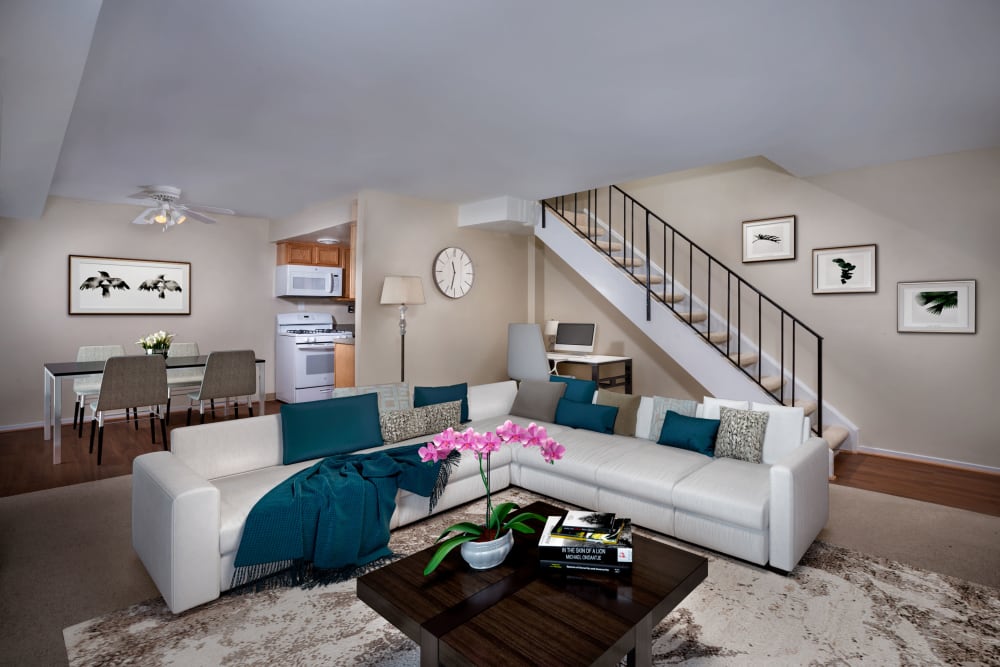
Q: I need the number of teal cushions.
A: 5